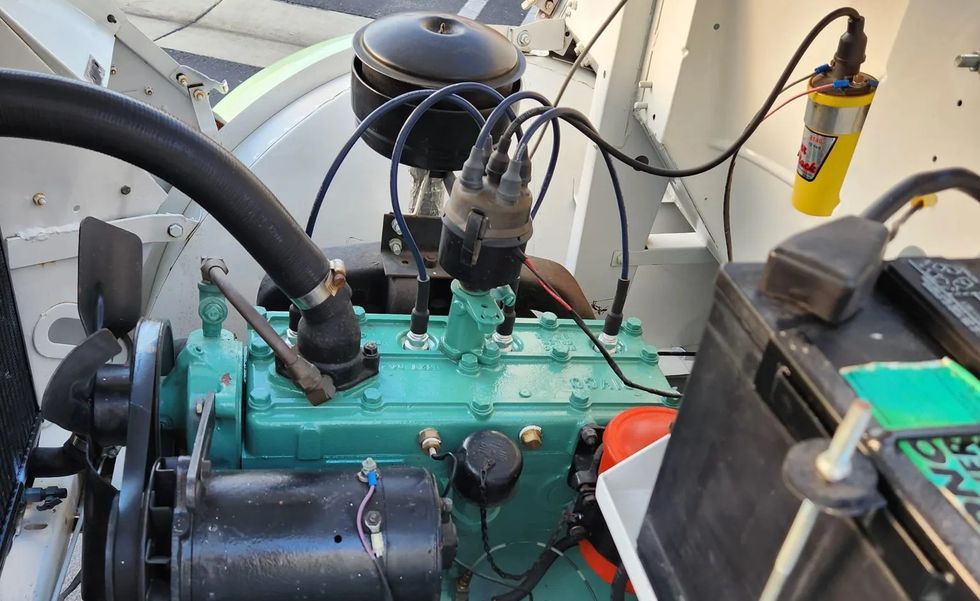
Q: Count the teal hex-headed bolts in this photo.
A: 14